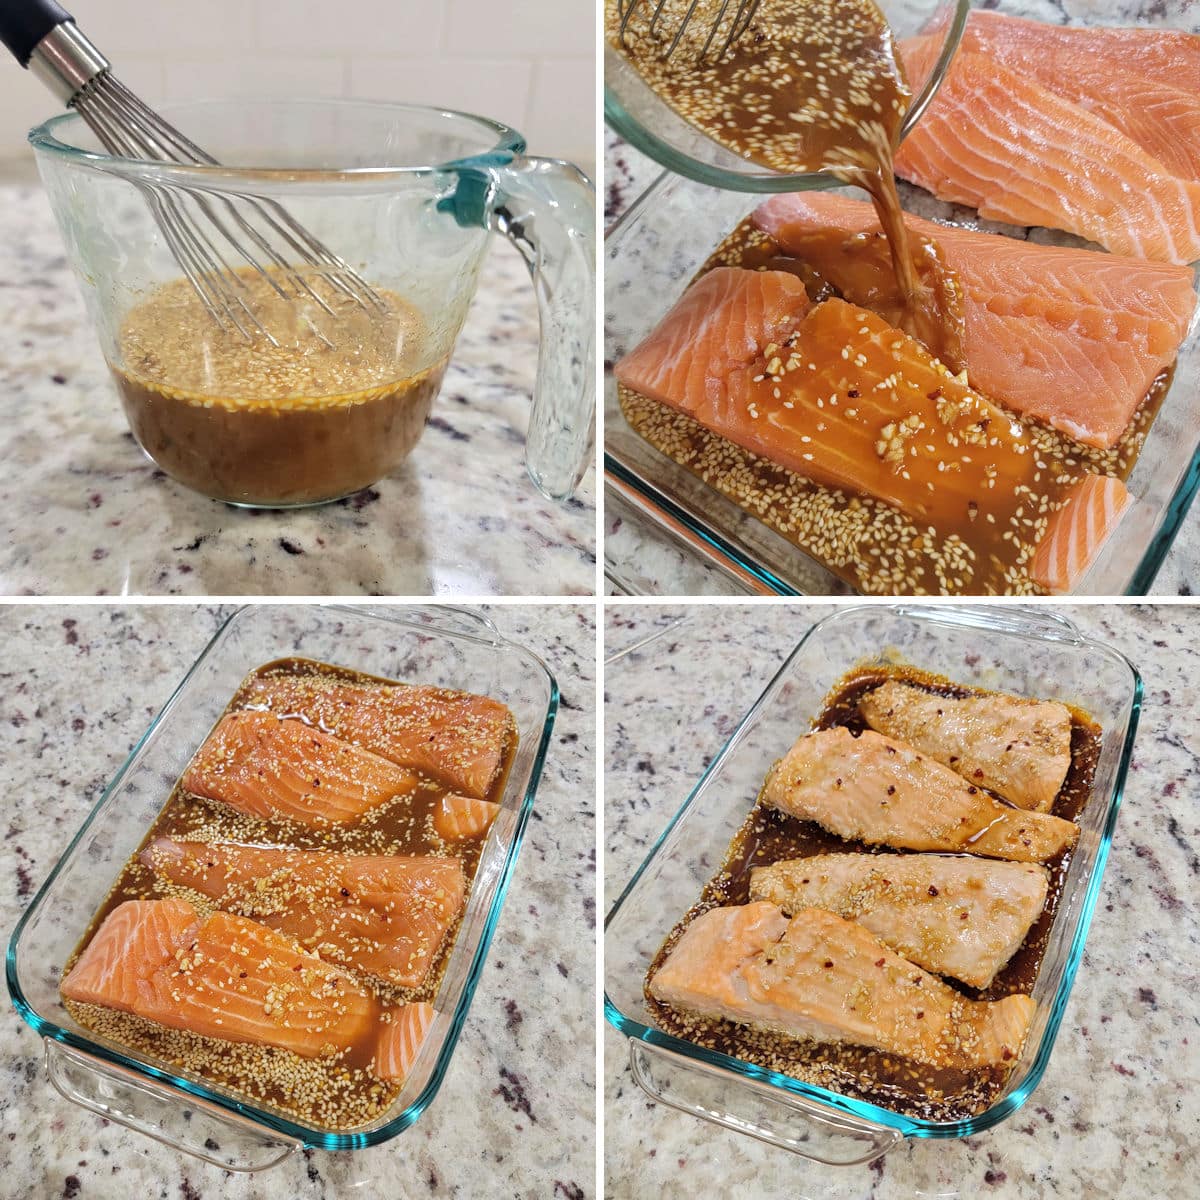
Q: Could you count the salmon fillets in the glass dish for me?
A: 4